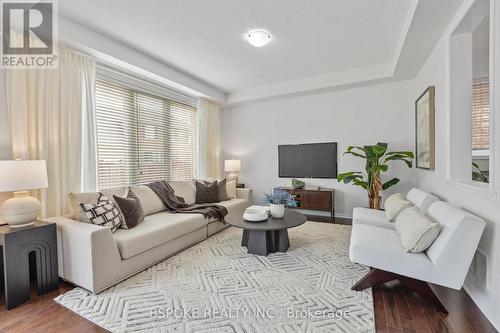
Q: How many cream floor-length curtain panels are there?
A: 2